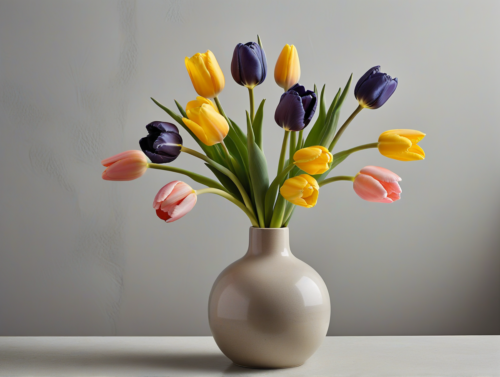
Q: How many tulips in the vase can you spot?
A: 13